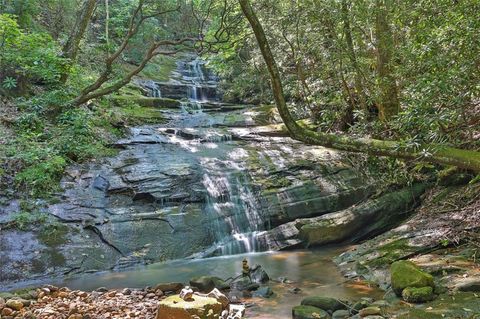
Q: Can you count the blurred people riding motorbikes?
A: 0